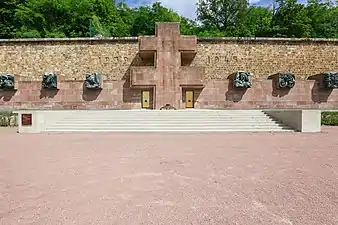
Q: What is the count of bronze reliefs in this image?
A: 6